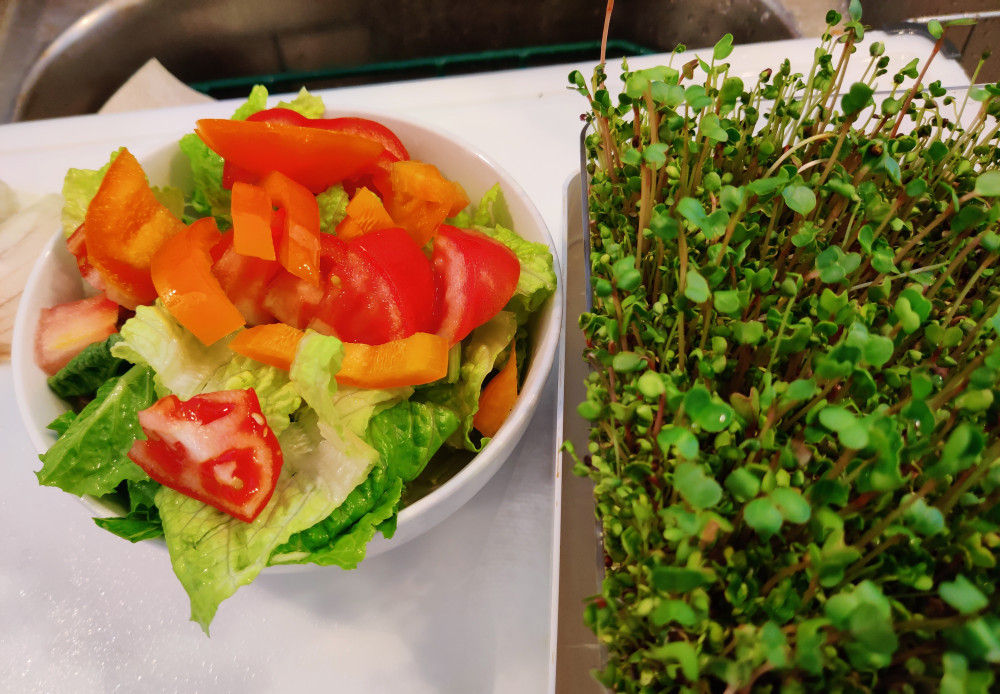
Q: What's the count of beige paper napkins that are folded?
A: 1